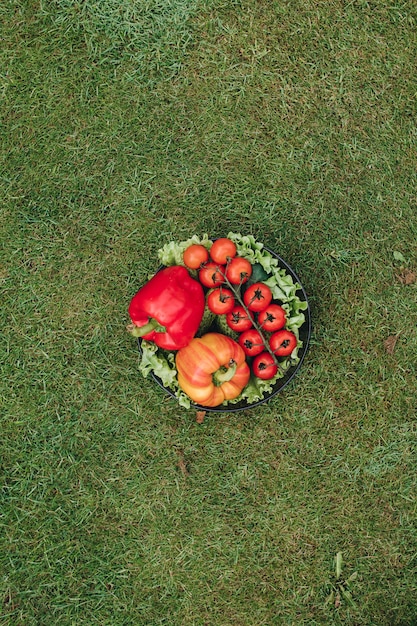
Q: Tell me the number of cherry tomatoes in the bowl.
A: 11